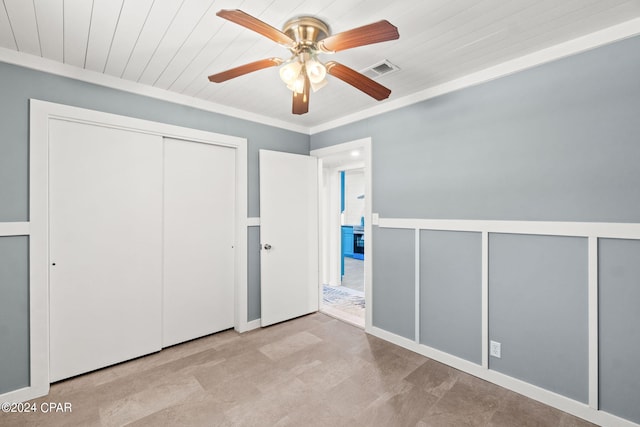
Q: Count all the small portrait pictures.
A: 0